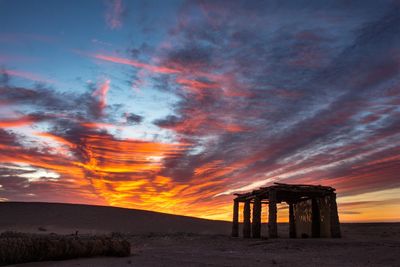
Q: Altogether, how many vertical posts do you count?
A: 7